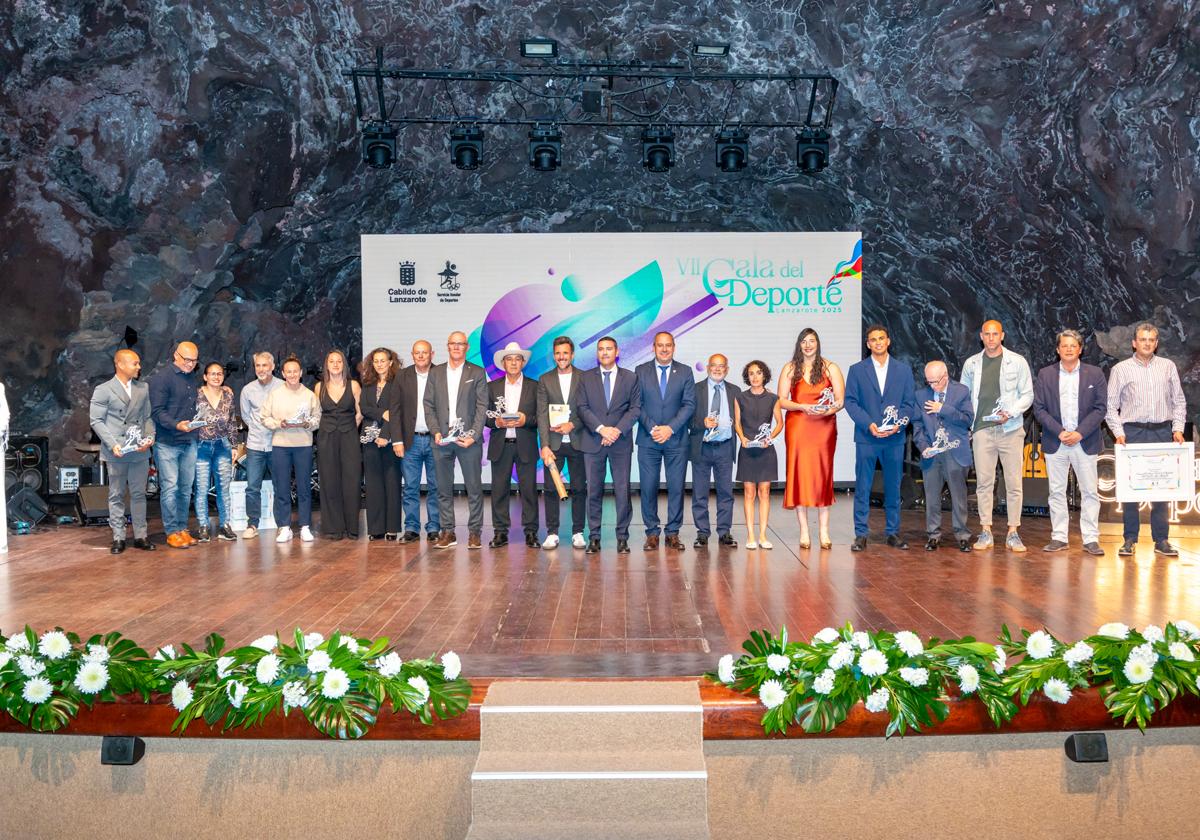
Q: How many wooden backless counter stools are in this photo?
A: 0